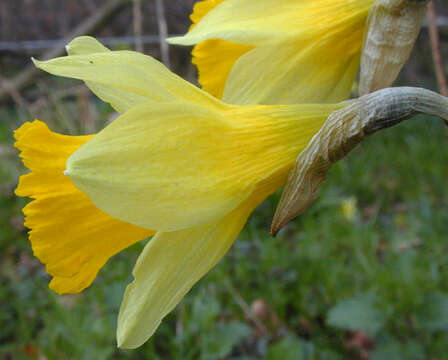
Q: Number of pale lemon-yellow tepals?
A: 6